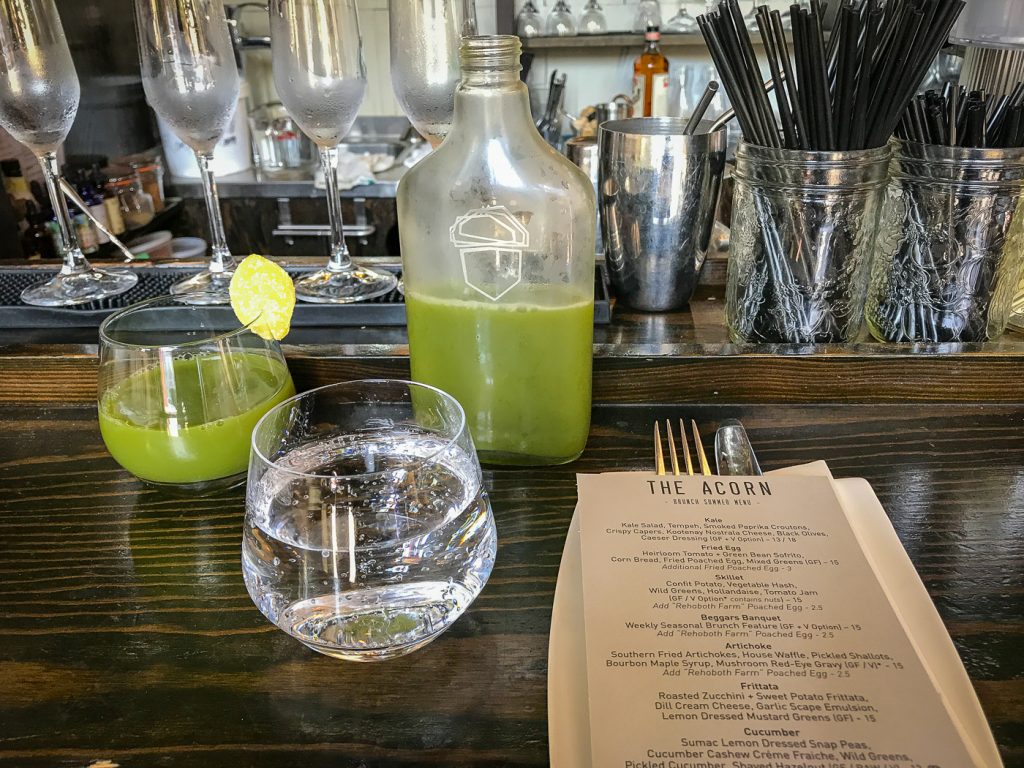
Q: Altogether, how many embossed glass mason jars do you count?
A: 2